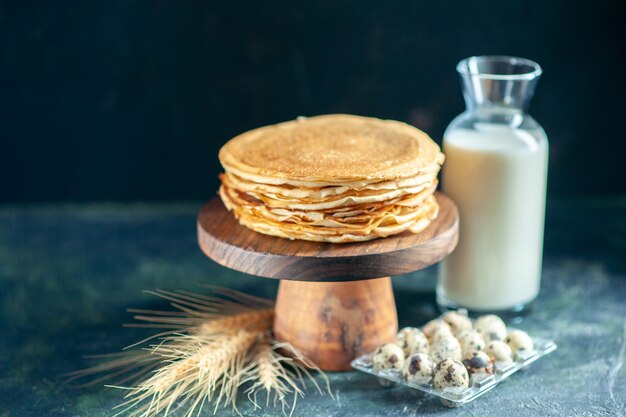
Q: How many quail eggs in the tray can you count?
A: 12